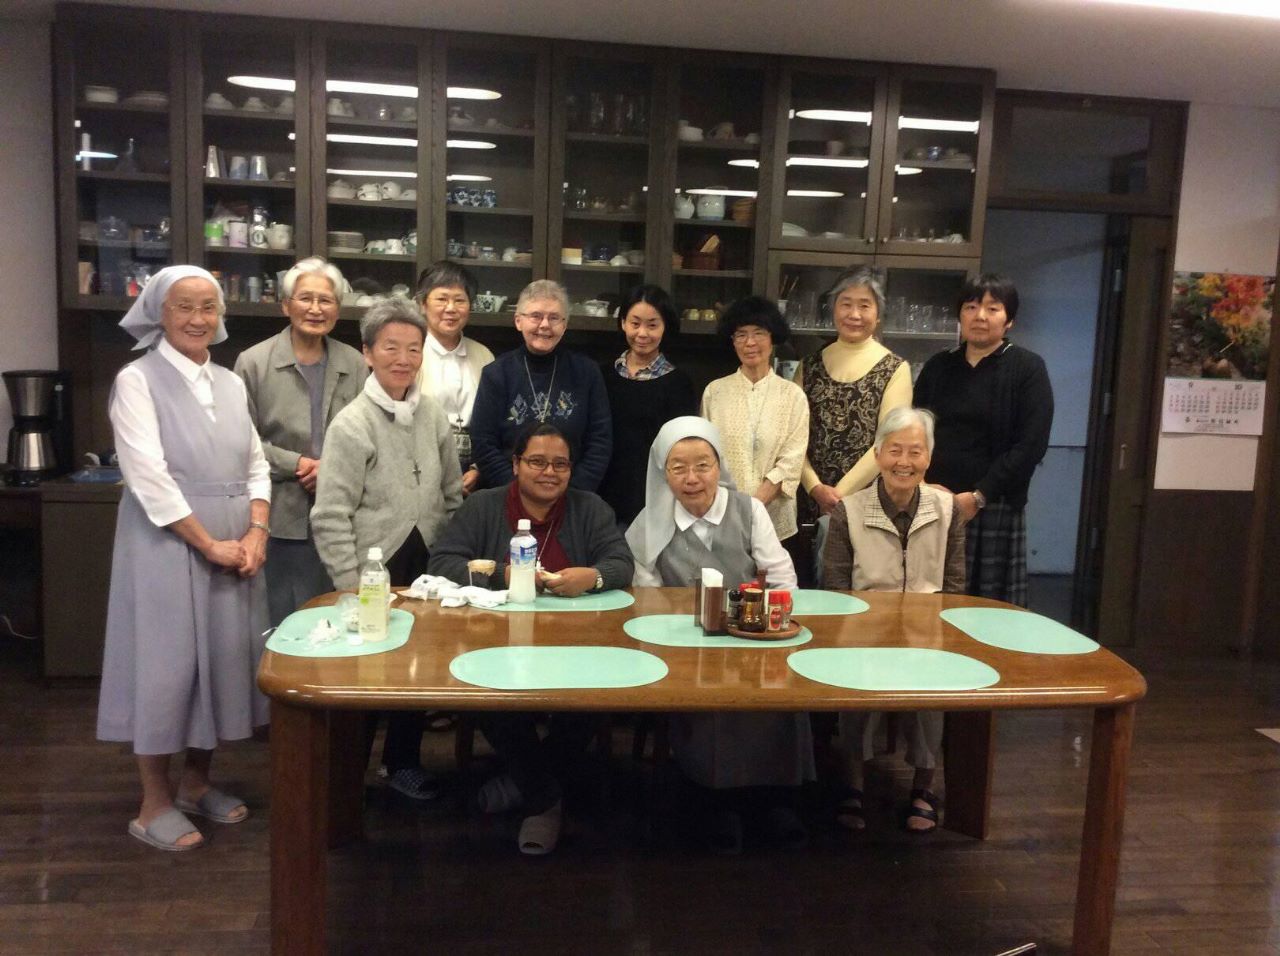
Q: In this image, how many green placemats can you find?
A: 7